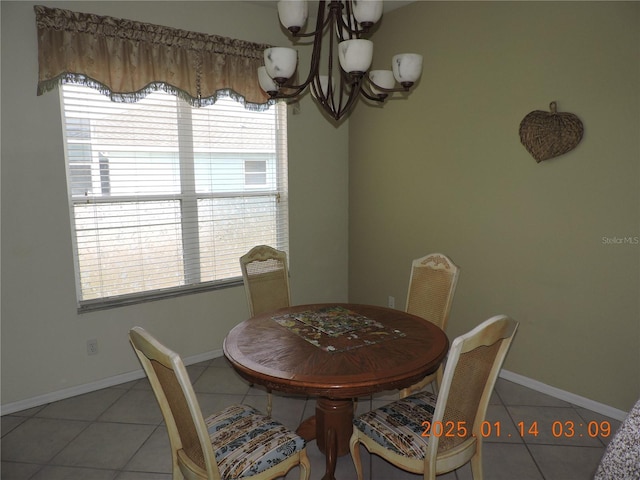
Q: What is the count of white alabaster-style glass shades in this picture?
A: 9